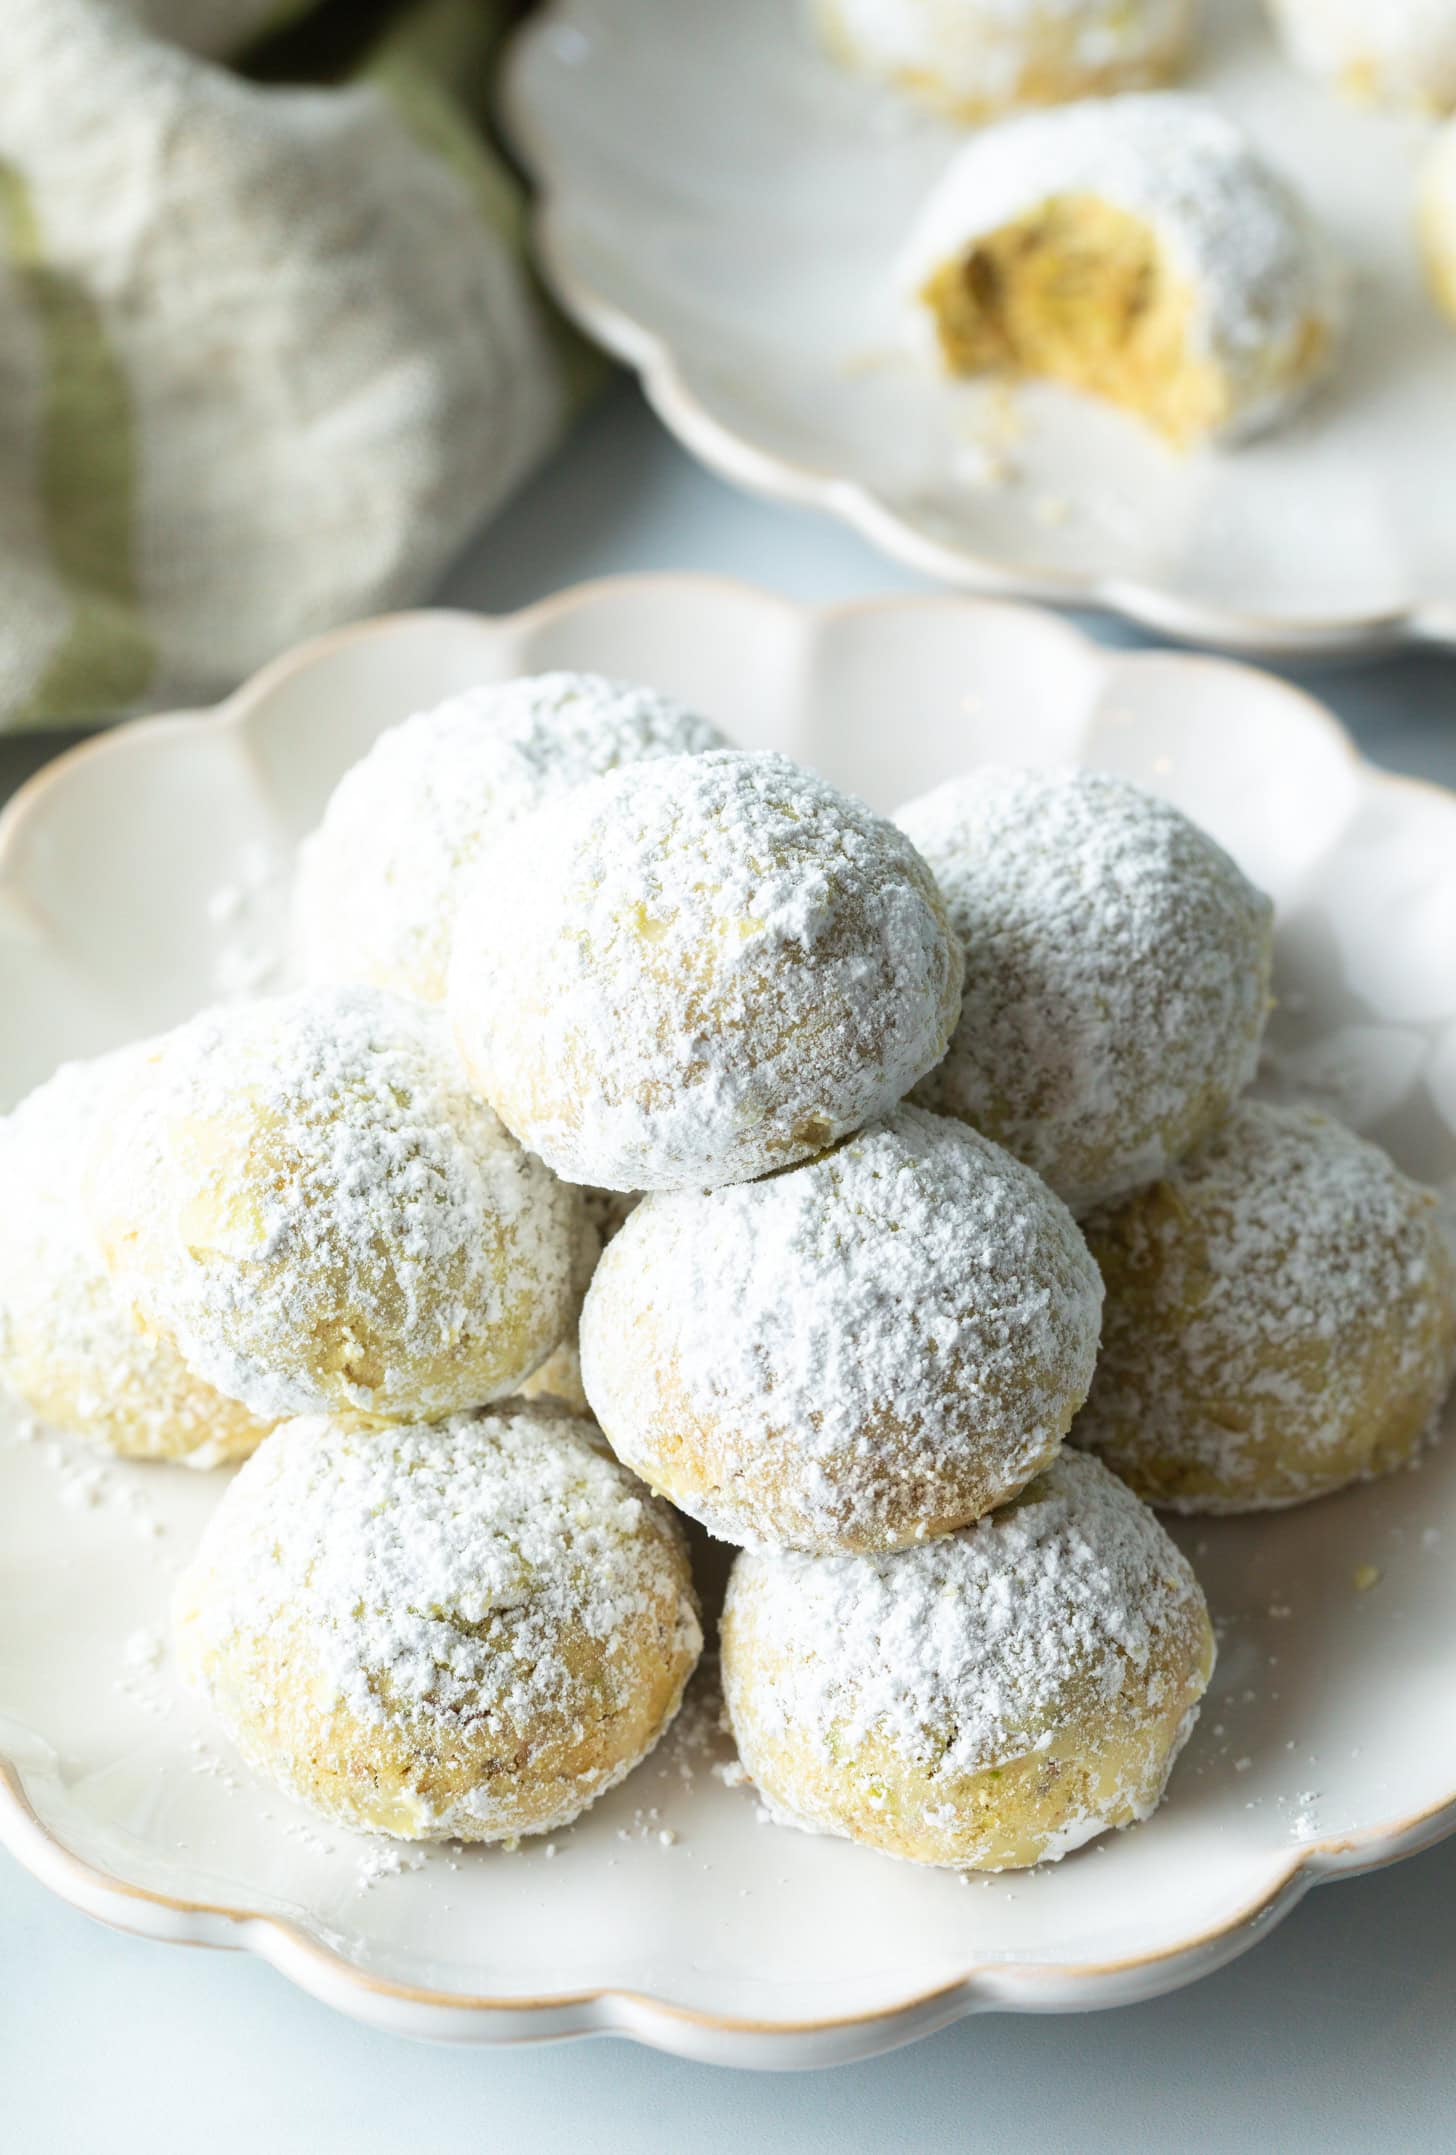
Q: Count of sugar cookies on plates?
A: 13